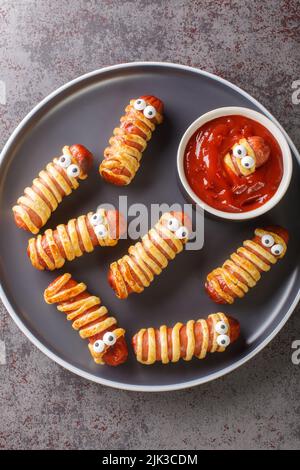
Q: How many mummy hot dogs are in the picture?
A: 8